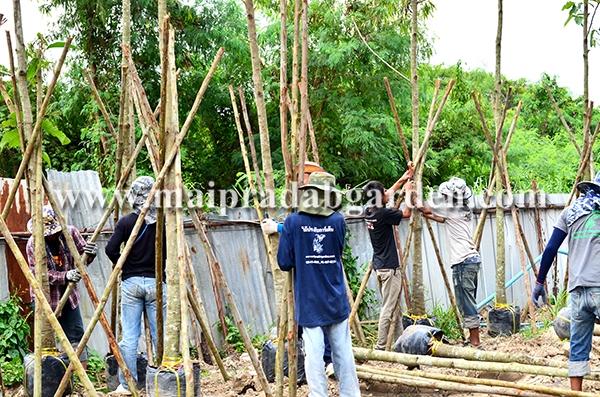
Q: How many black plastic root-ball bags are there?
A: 8